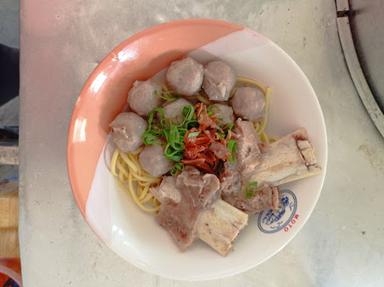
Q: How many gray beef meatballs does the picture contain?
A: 8